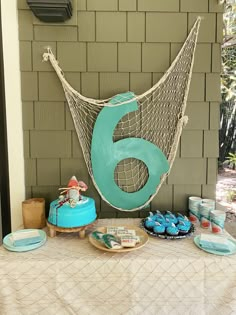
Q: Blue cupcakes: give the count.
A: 12